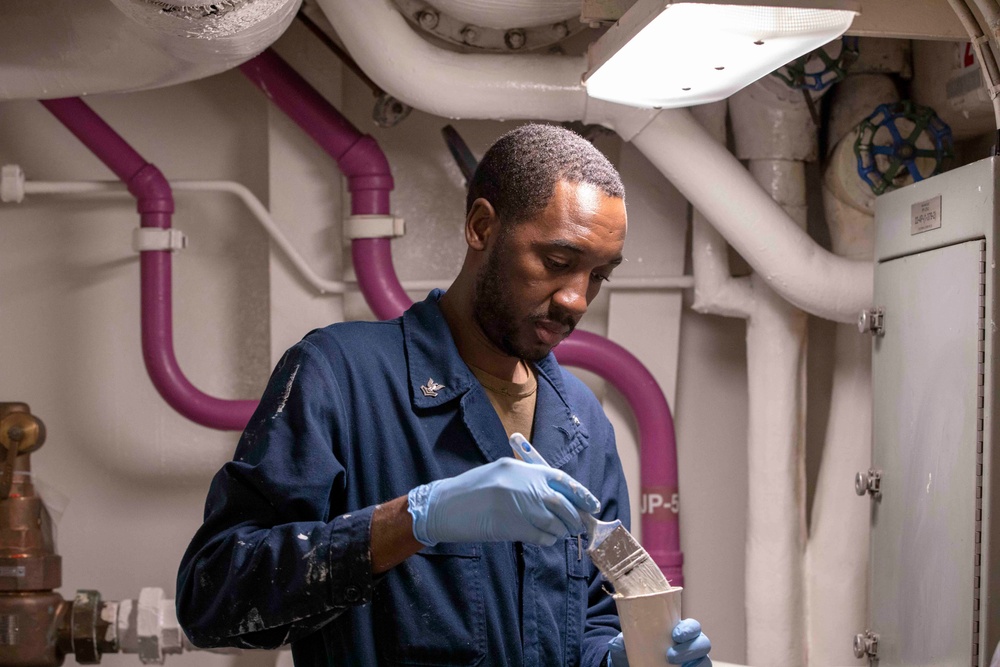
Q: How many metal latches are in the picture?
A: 3